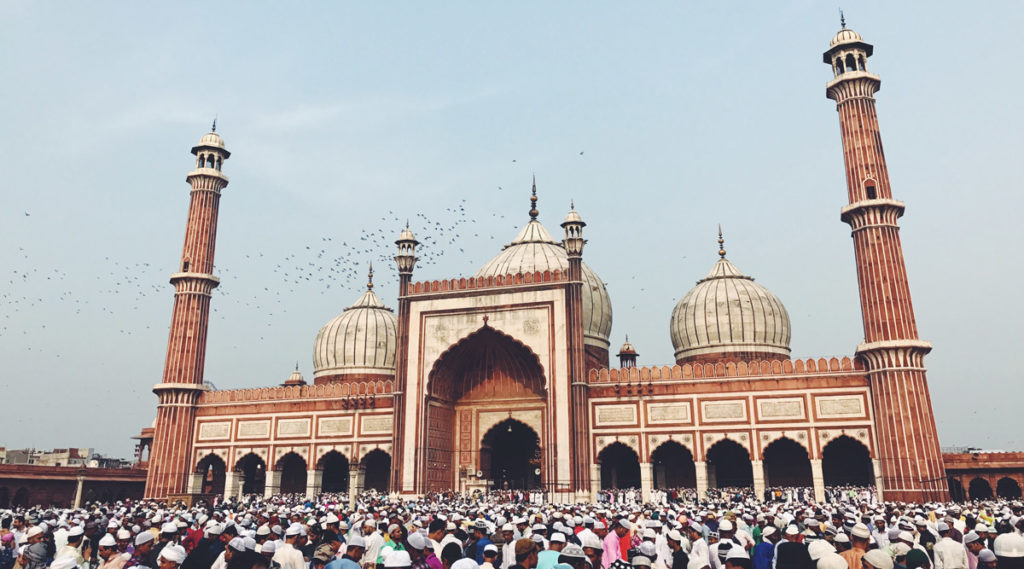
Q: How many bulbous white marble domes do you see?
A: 3